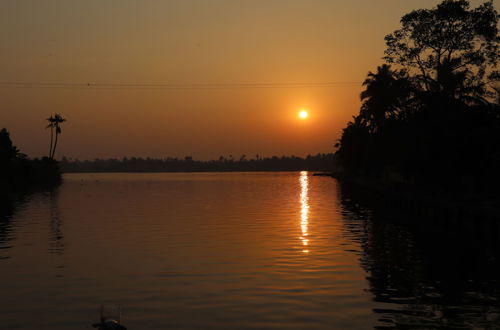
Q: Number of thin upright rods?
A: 2